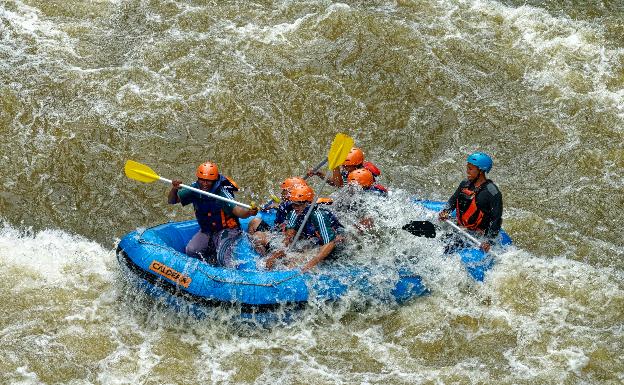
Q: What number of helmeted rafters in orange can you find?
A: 5